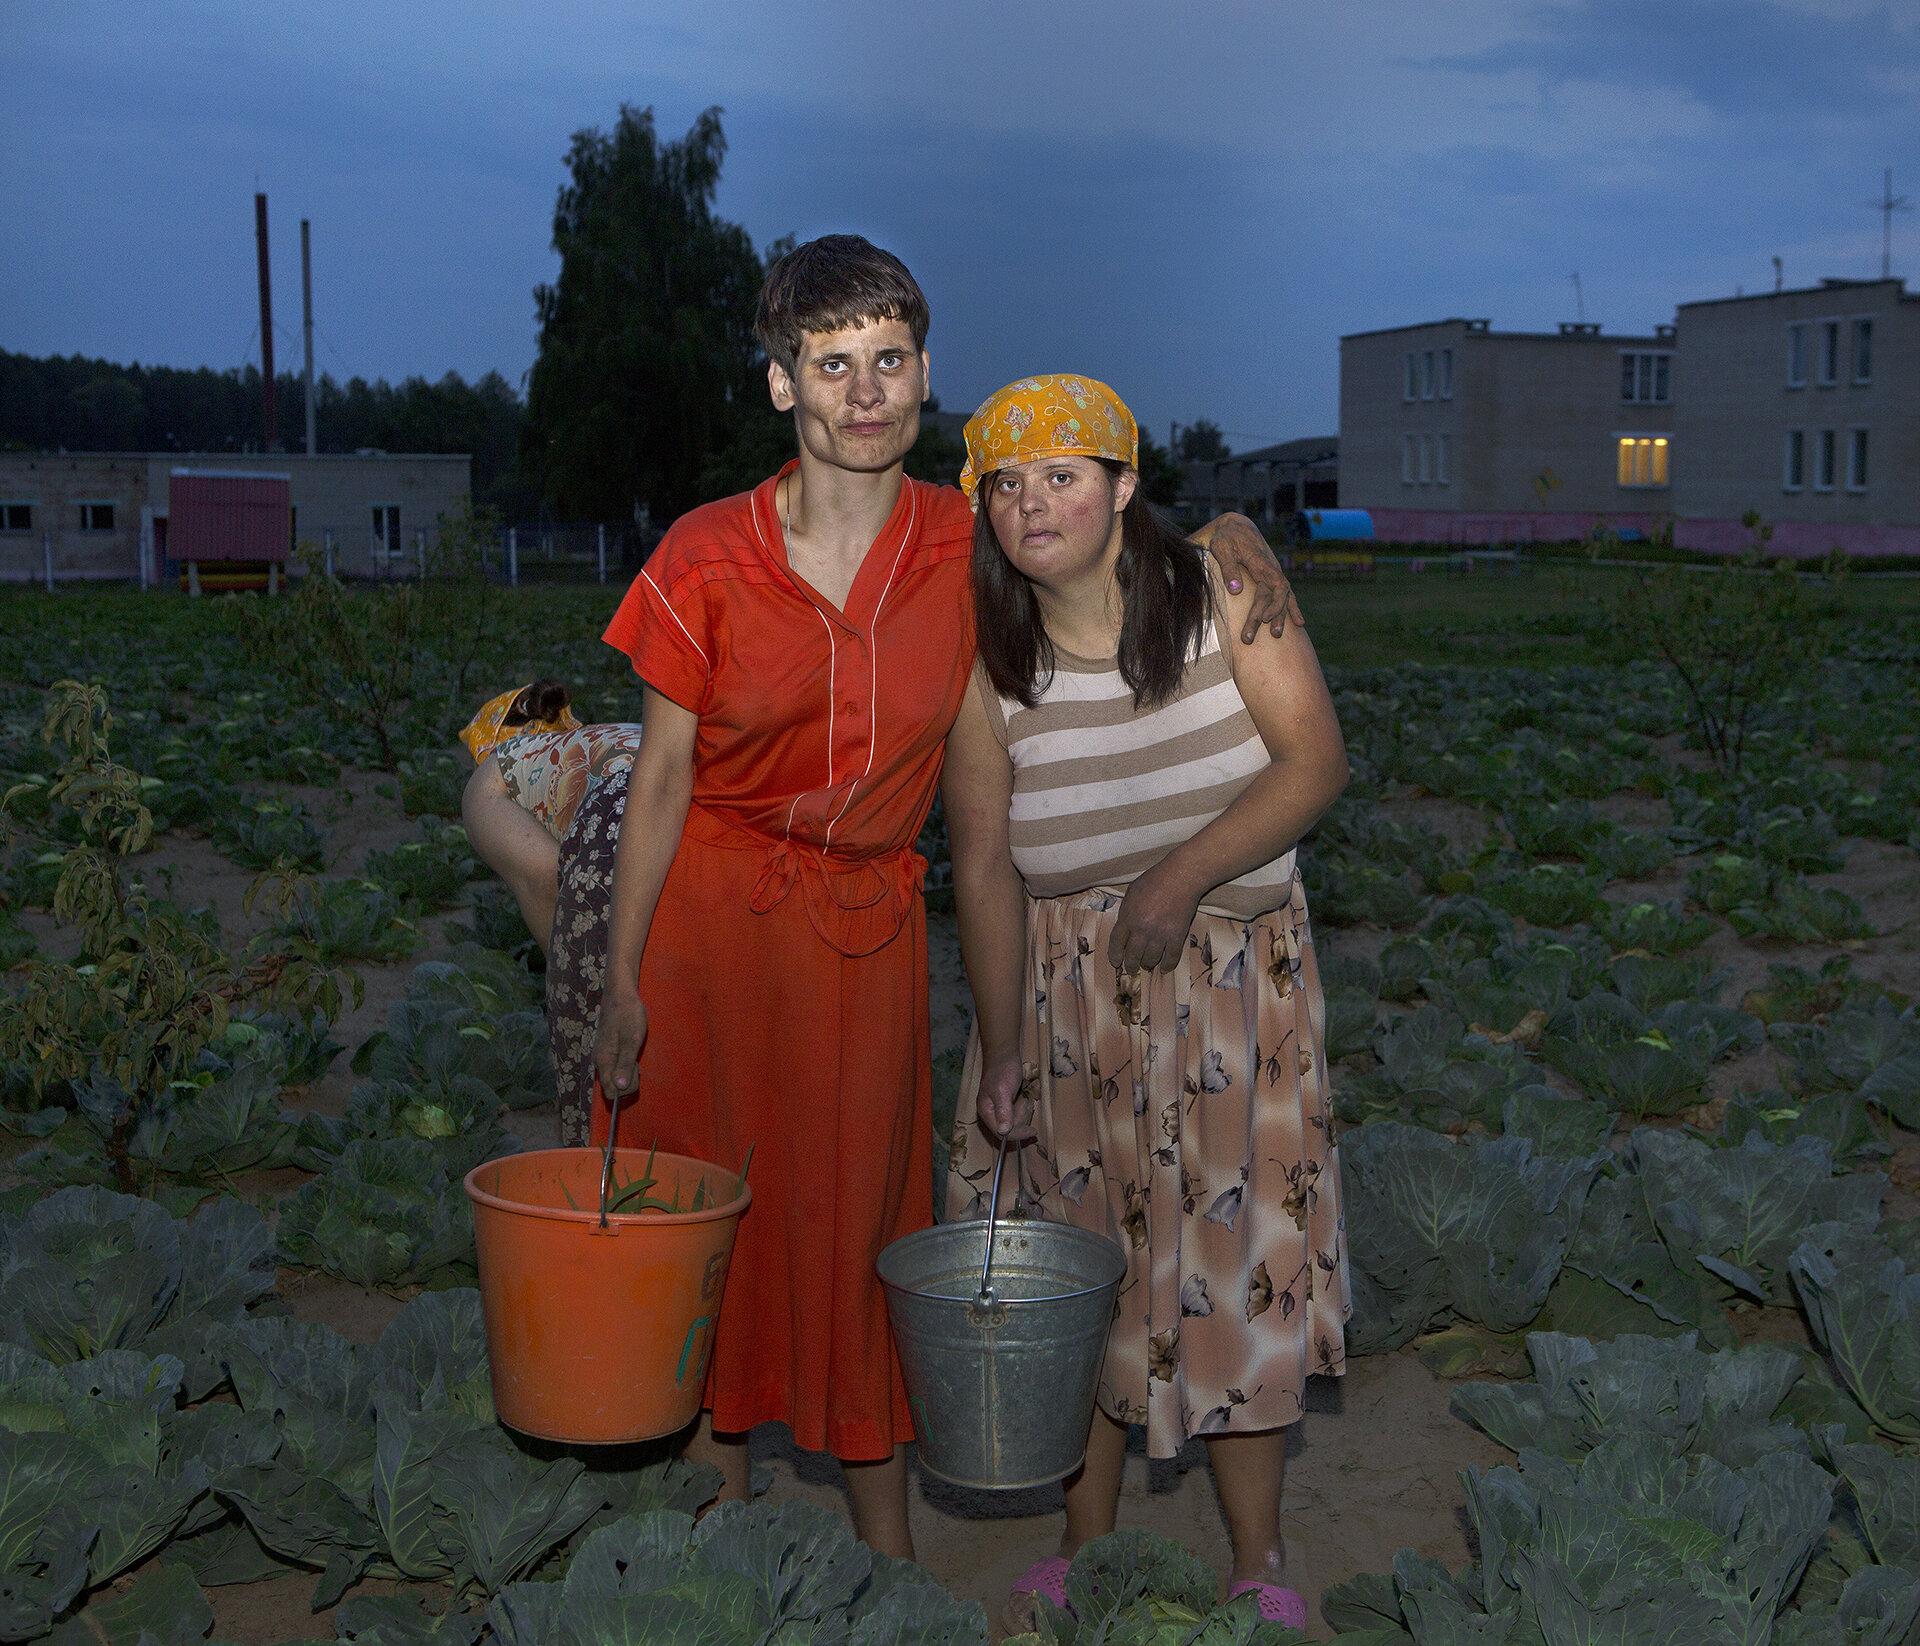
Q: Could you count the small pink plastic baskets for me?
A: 0